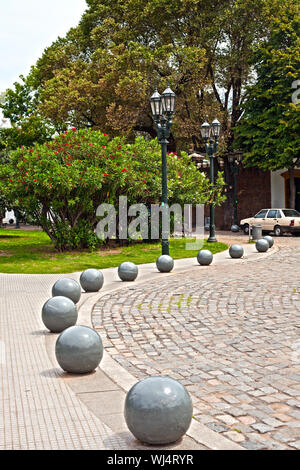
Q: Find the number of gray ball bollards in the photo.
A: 11